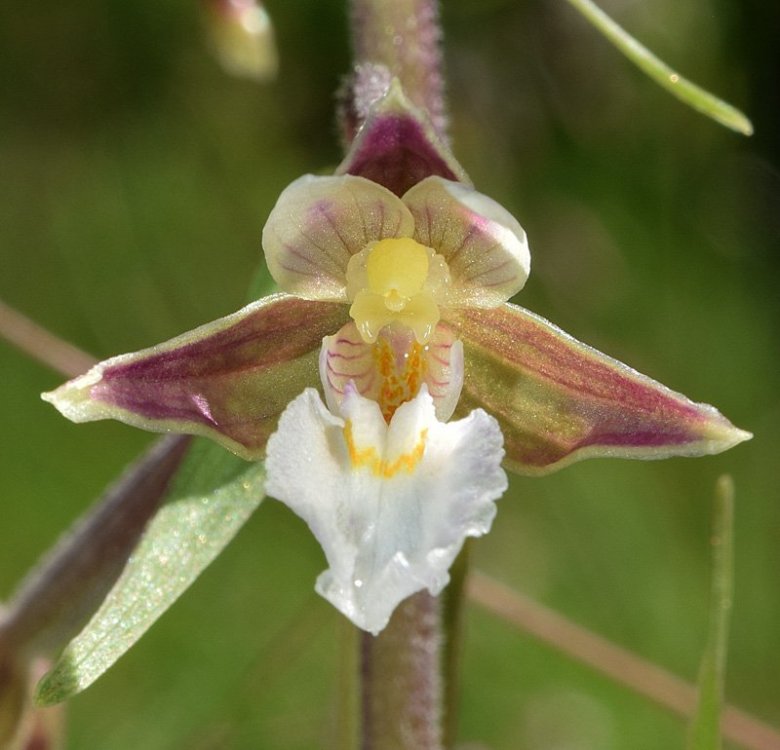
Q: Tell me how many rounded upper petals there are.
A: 2